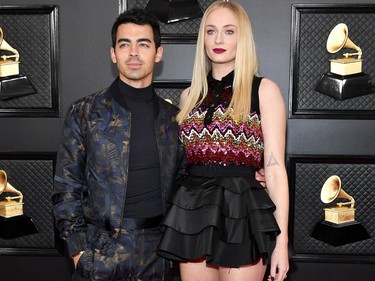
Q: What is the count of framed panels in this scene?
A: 6